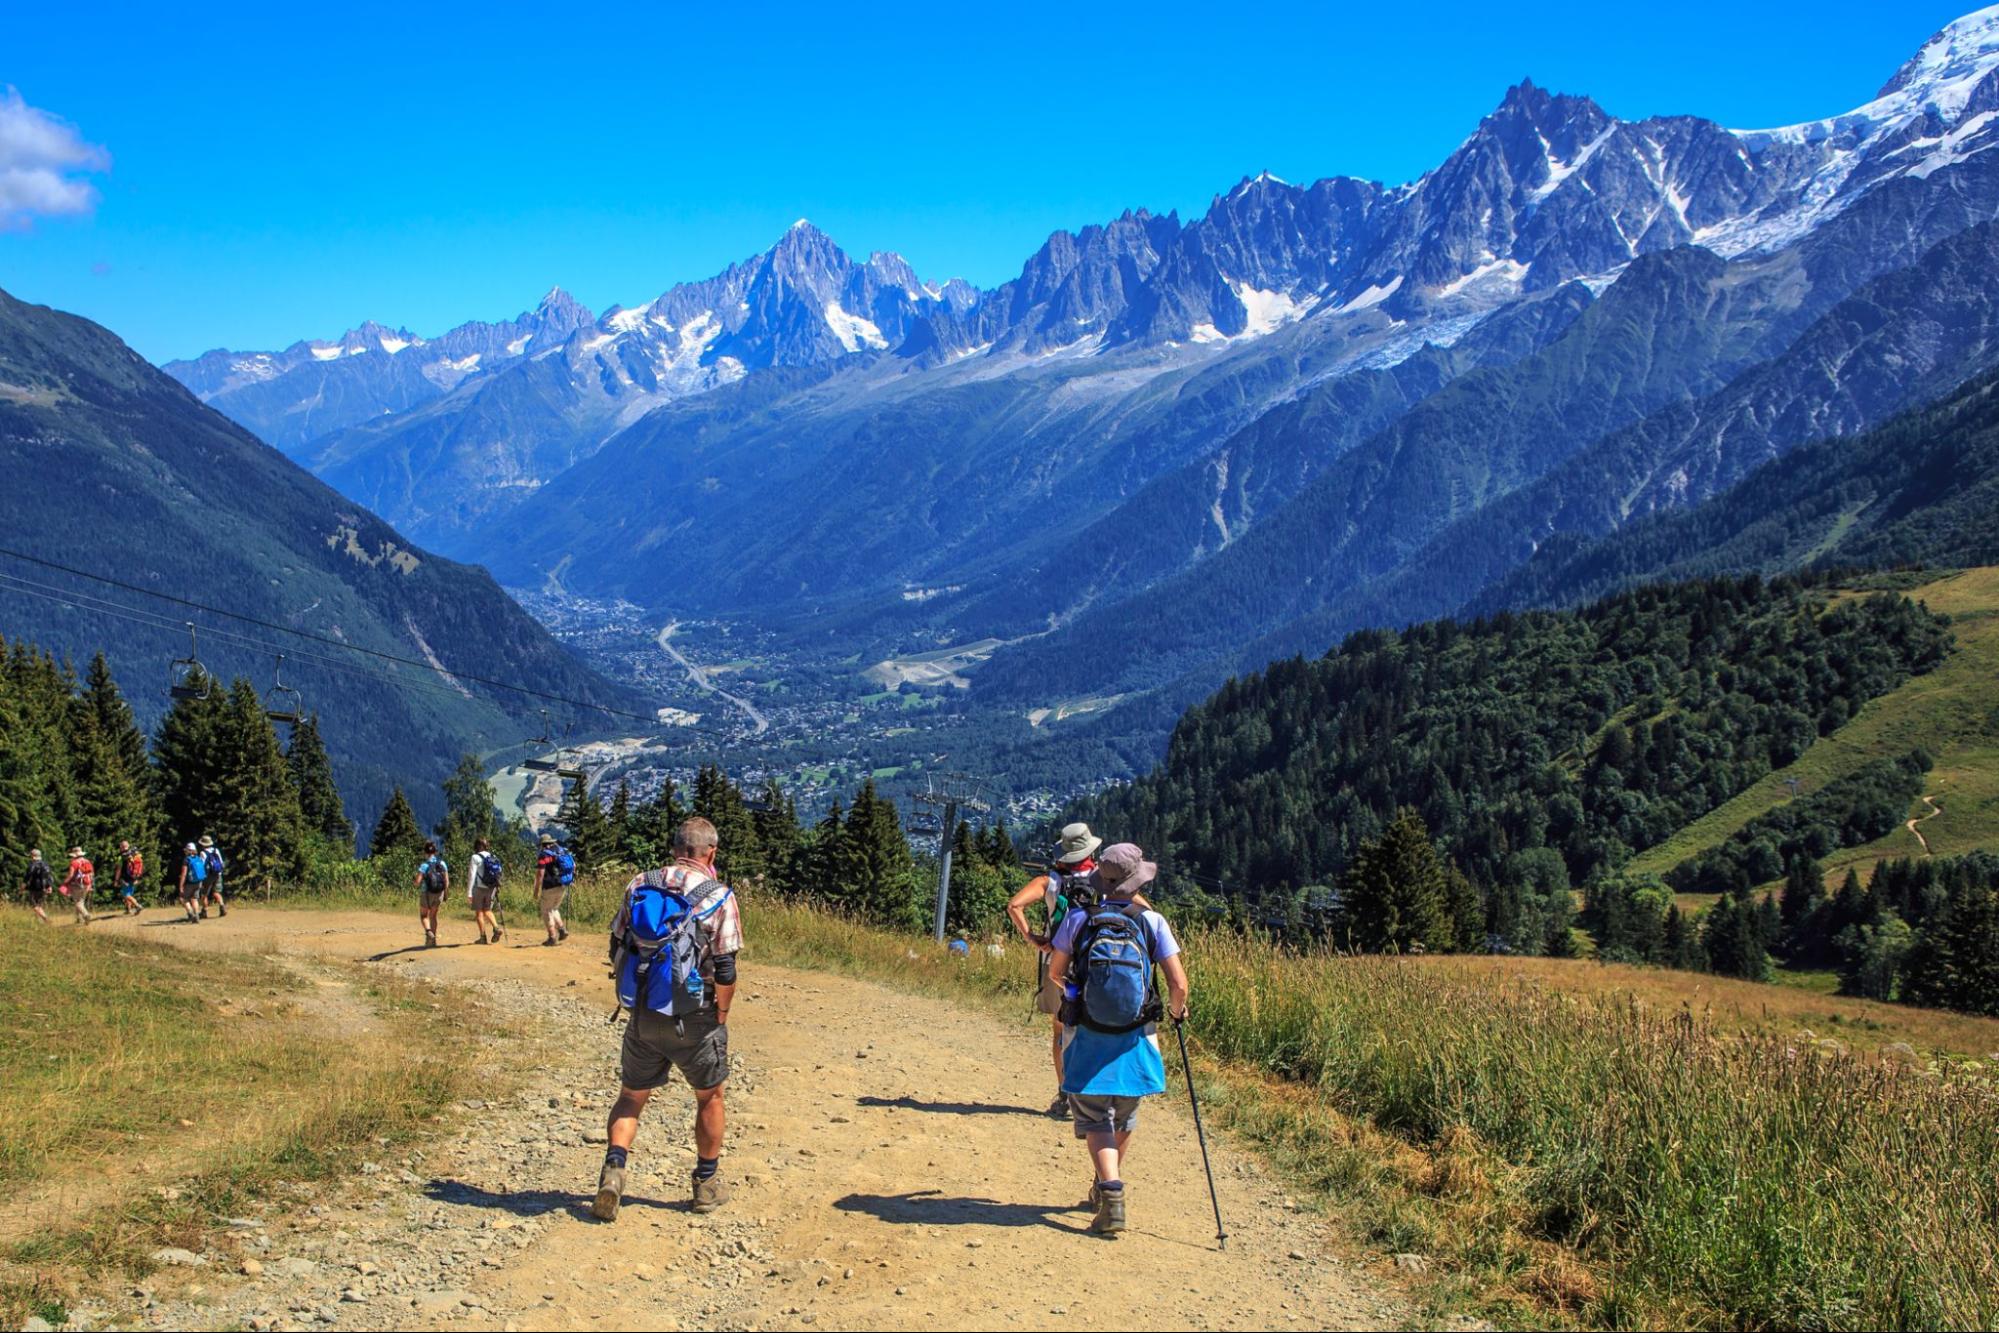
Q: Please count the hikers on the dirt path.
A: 11